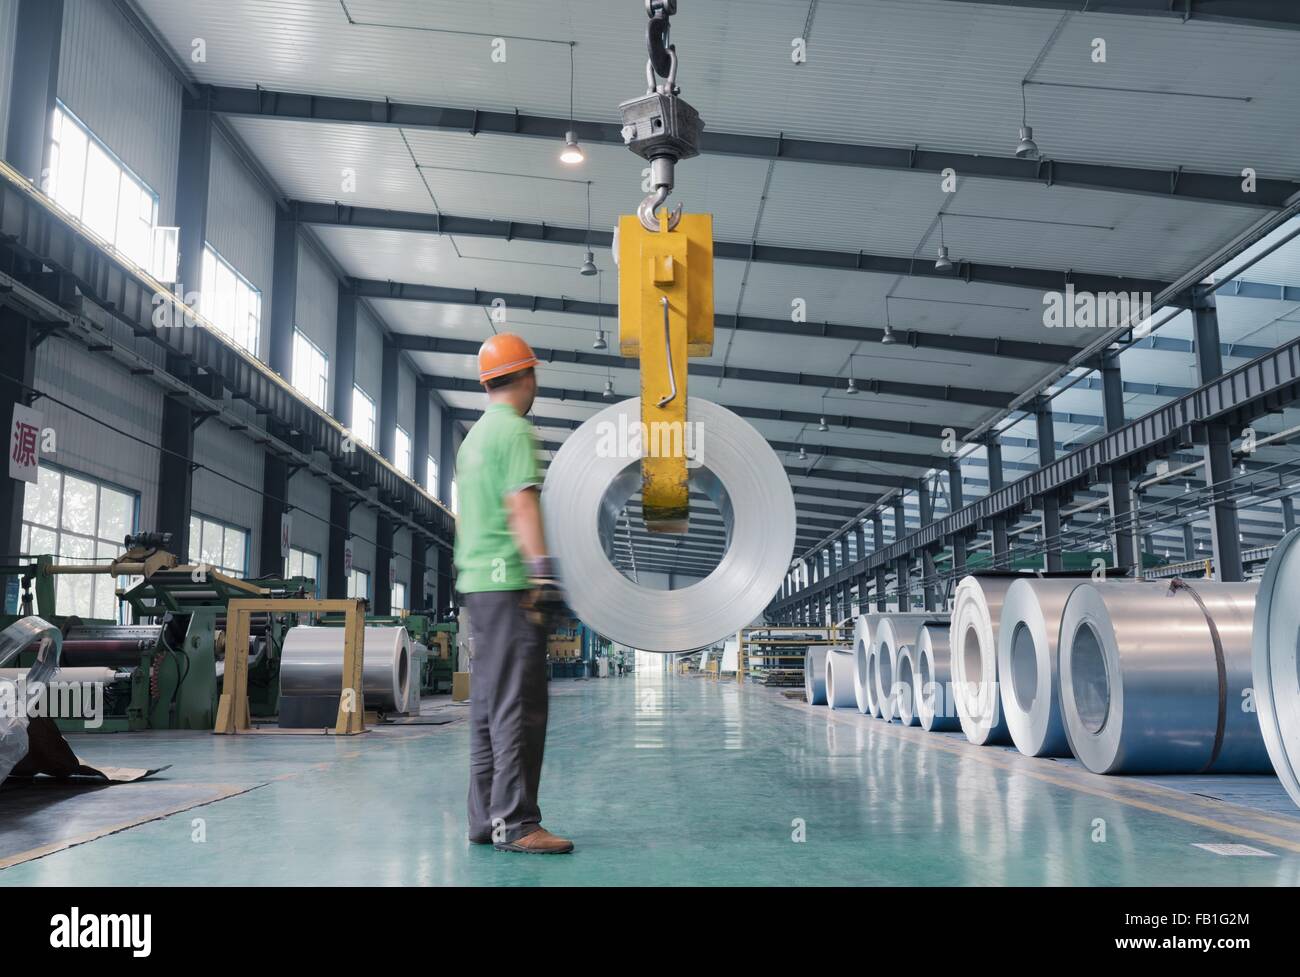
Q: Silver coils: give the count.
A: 13